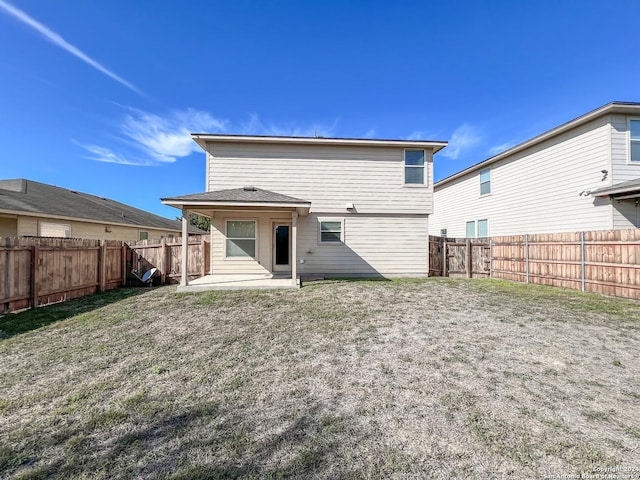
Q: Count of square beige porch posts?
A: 2